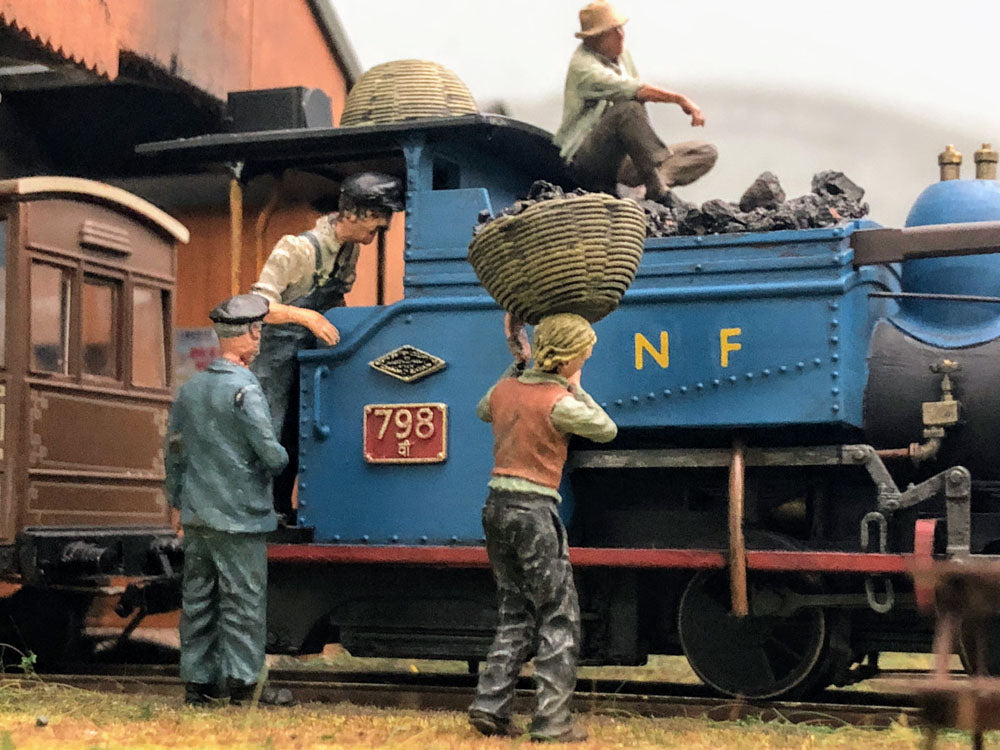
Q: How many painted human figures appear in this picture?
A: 4